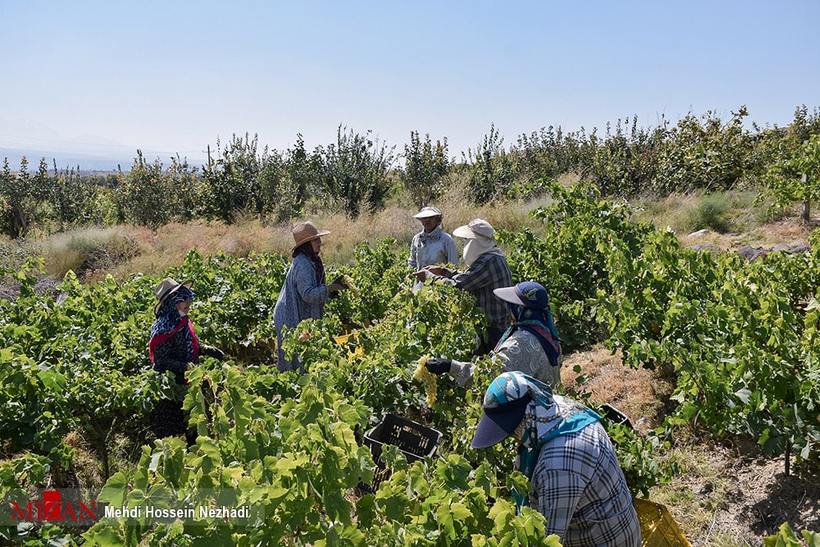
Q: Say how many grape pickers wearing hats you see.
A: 6